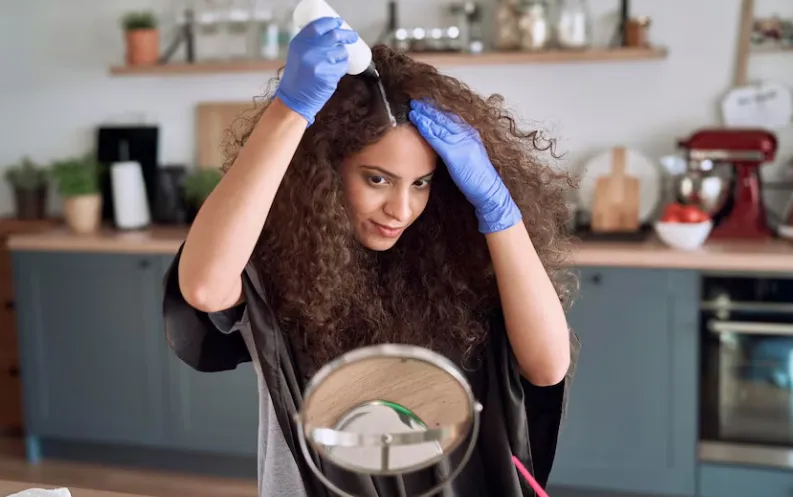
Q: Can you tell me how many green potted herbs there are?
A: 4